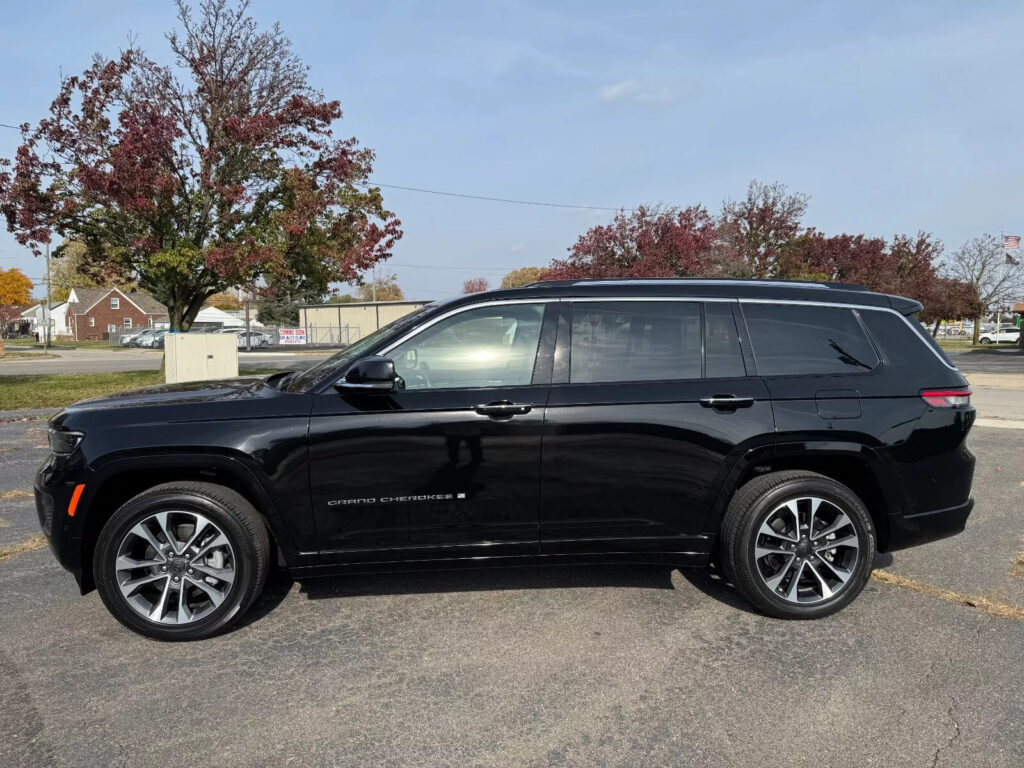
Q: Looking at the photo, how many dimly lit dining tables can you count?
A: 0